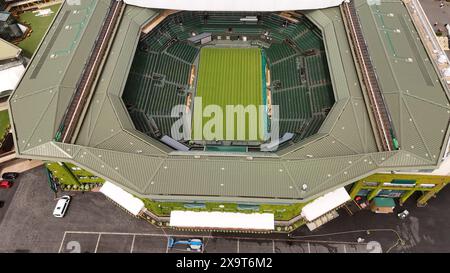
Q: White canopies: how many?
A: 3